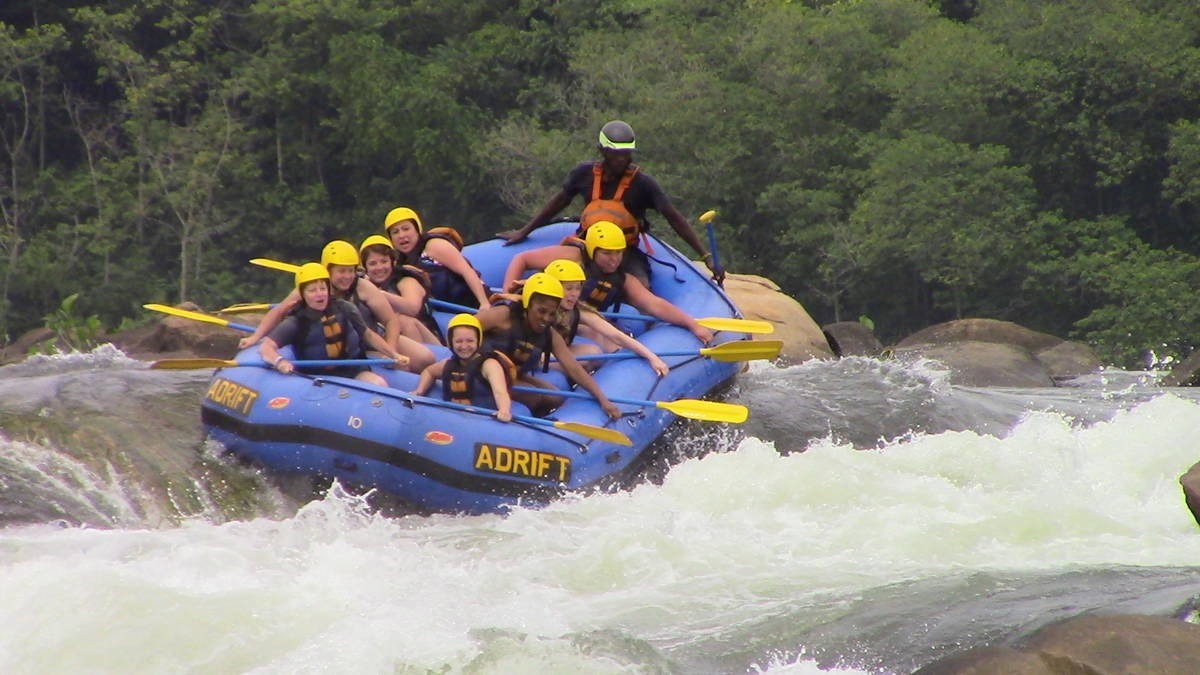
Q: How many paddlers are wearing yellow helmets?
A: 8